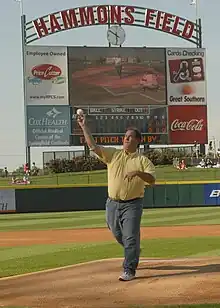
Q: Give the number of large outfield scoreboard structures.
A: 1